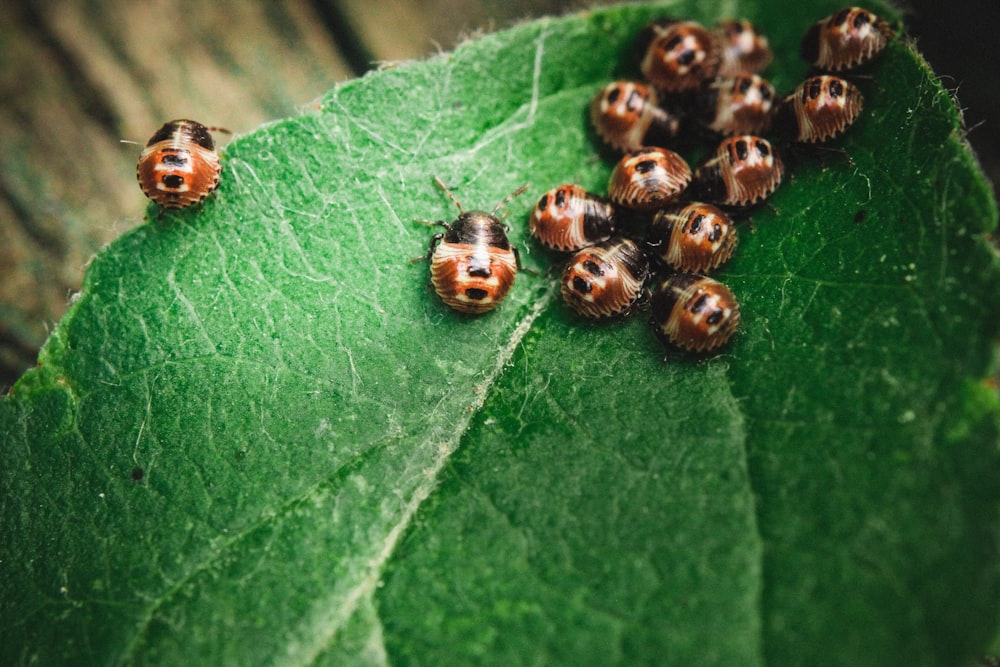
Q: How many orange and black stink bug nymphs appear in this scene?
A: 14